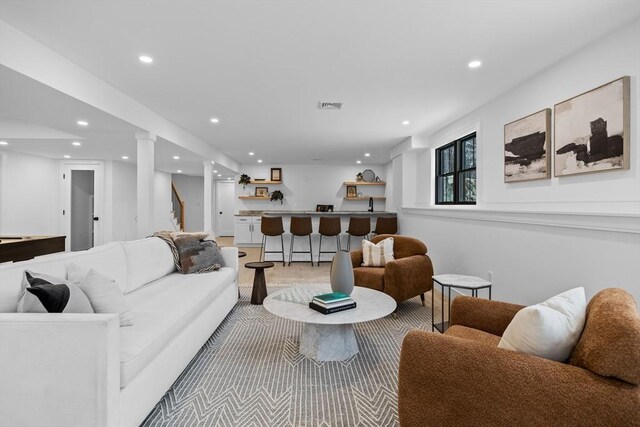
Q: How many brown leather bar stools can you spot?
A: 5